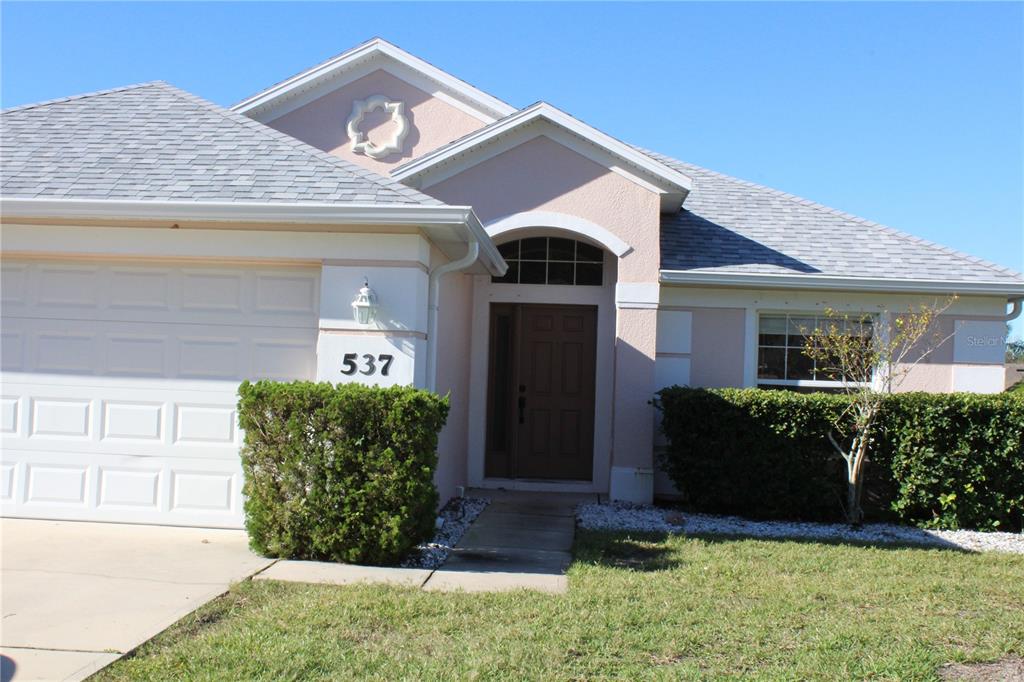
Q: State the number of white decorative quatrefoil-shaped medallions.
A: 1